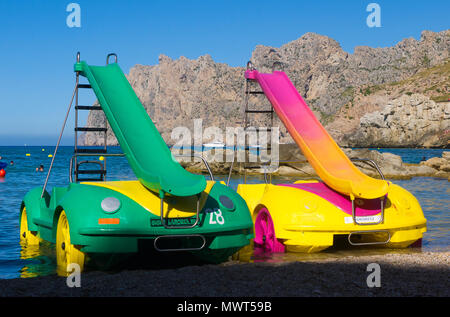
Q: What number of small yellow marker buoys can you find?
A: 4